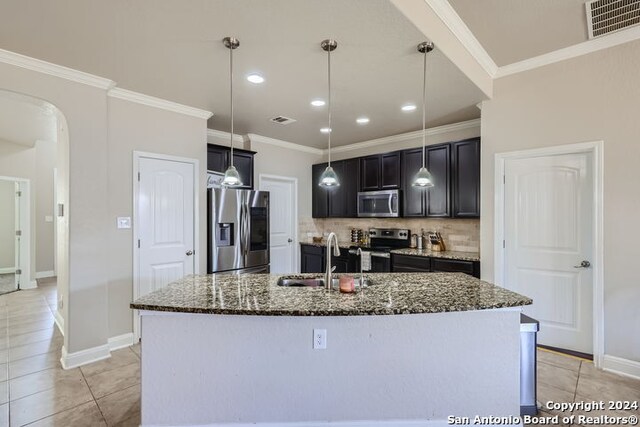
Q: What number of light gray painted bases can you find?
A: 1